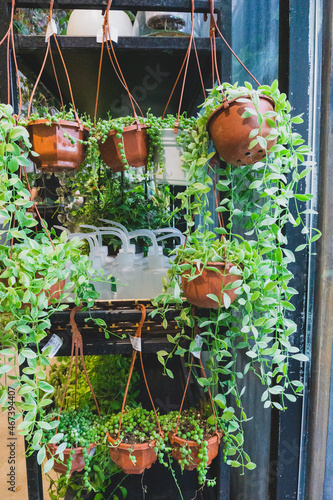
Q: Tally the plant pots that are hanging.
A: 9